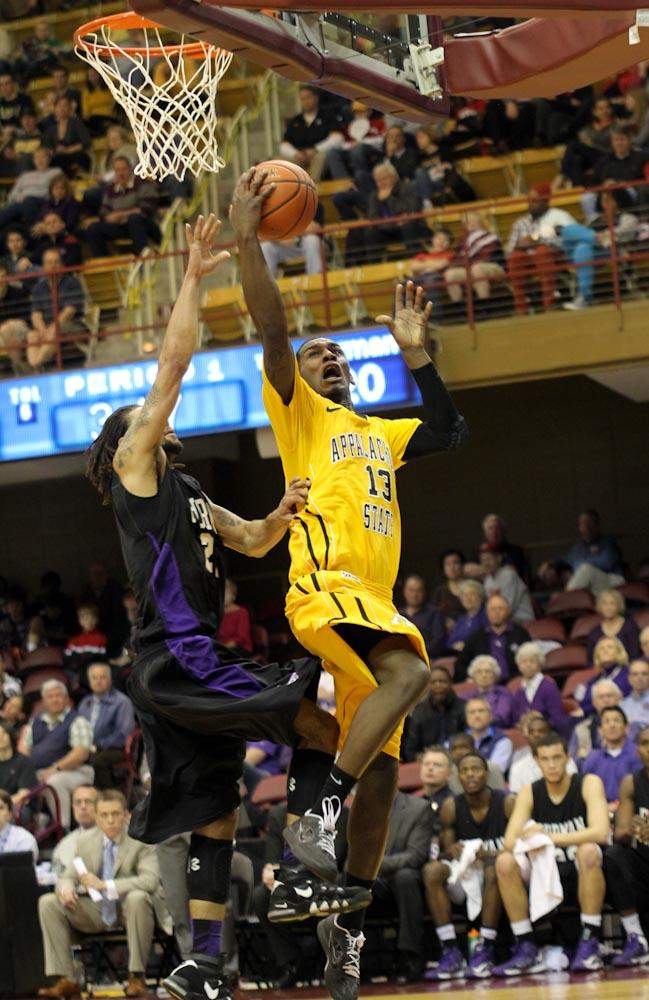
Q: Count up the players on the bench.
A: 3